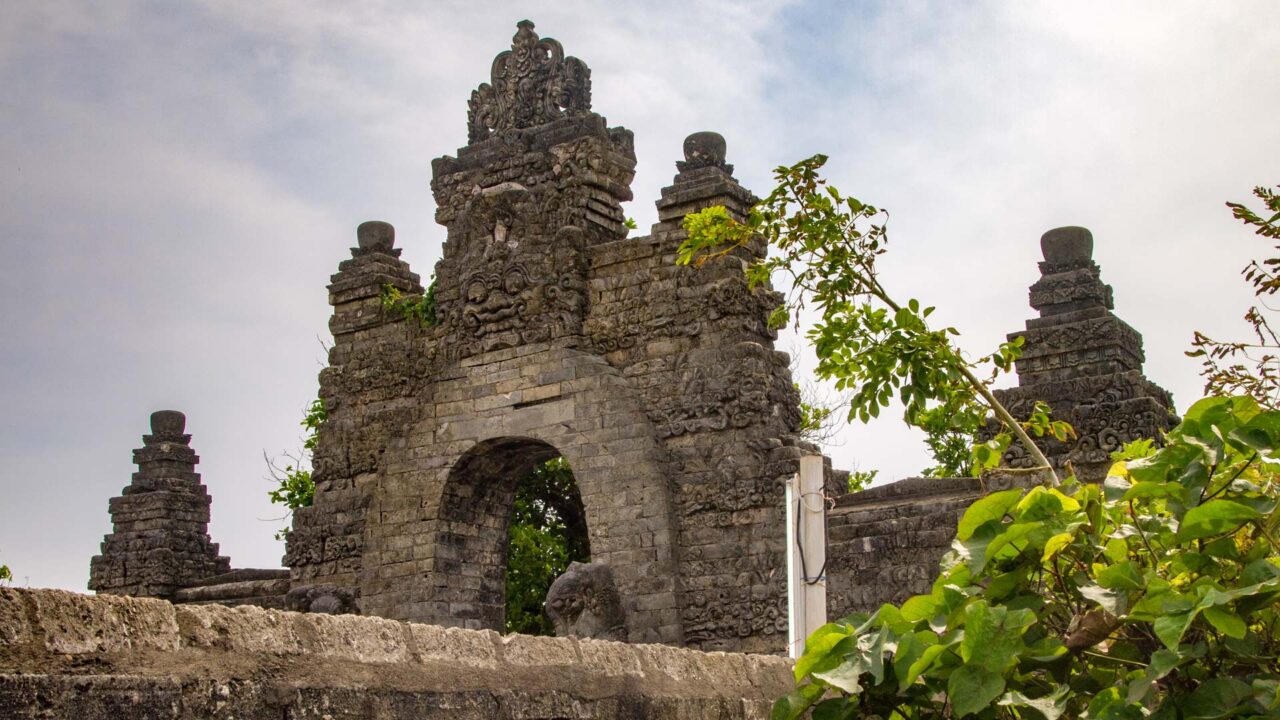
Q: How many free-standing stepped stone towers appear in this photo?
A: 2